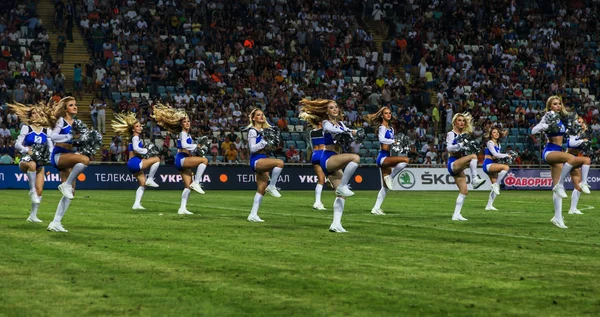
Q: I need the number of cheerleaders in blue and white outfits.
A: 12